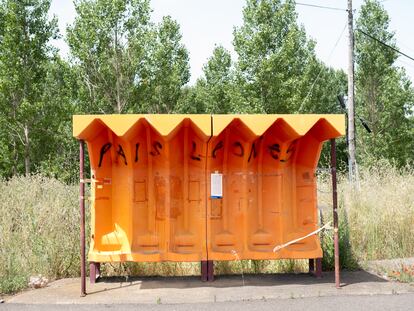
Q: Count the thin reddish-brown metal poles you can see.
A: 2